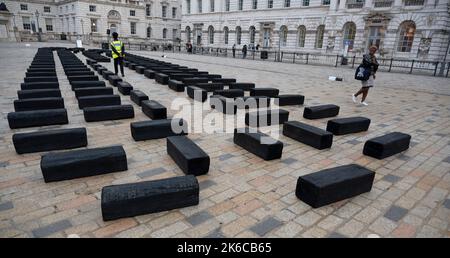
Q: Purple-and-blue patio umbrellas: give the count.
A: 0